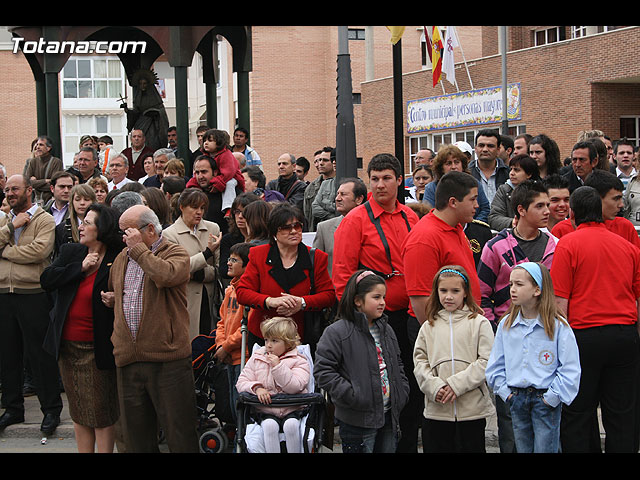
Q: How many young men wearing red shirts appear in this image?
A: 4